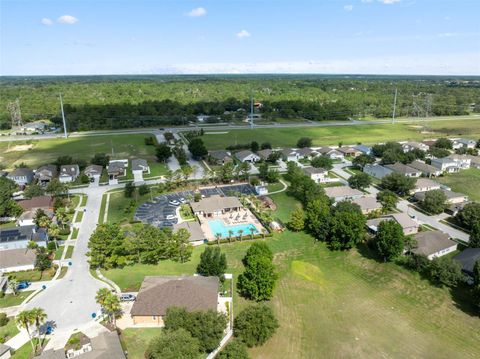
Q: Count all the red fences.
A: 0